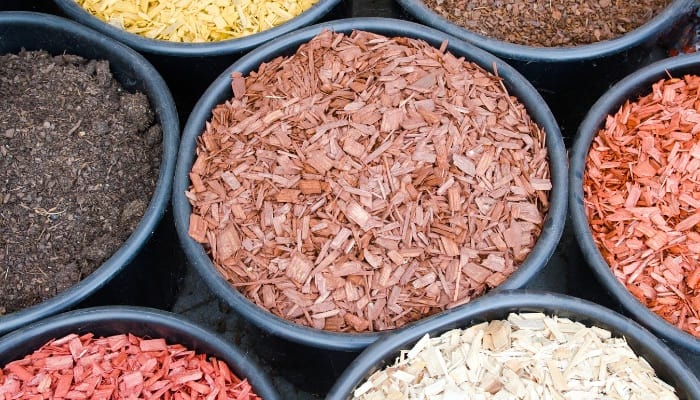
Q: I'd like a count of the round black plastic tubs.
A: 7